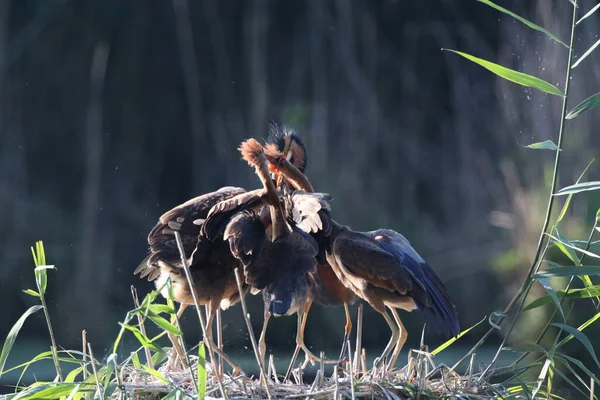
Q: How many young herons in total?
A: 3